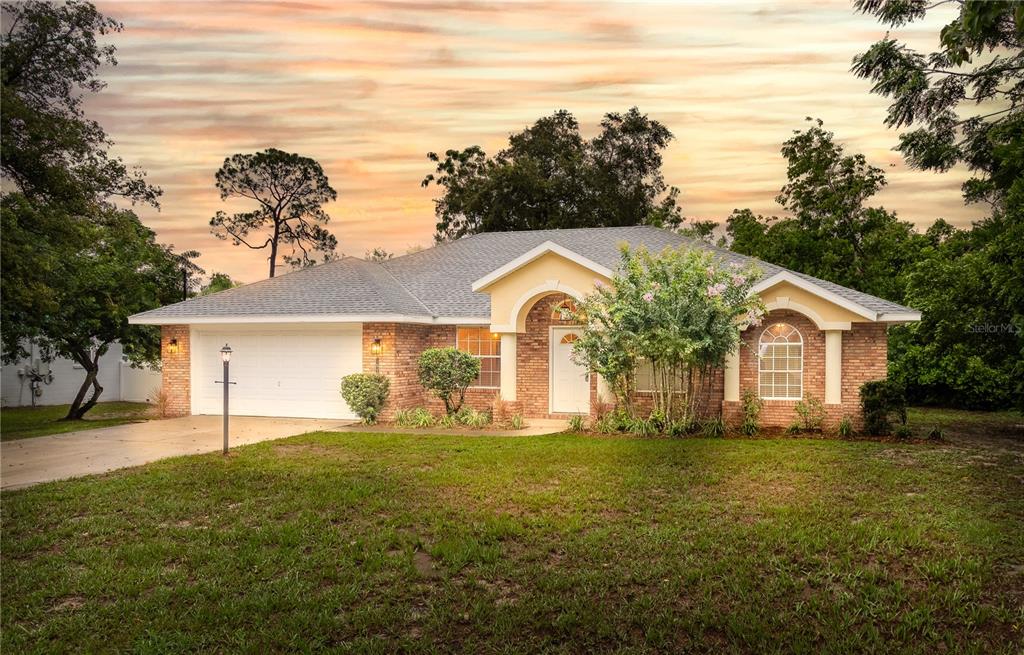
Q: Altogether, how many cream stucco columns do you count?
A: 4